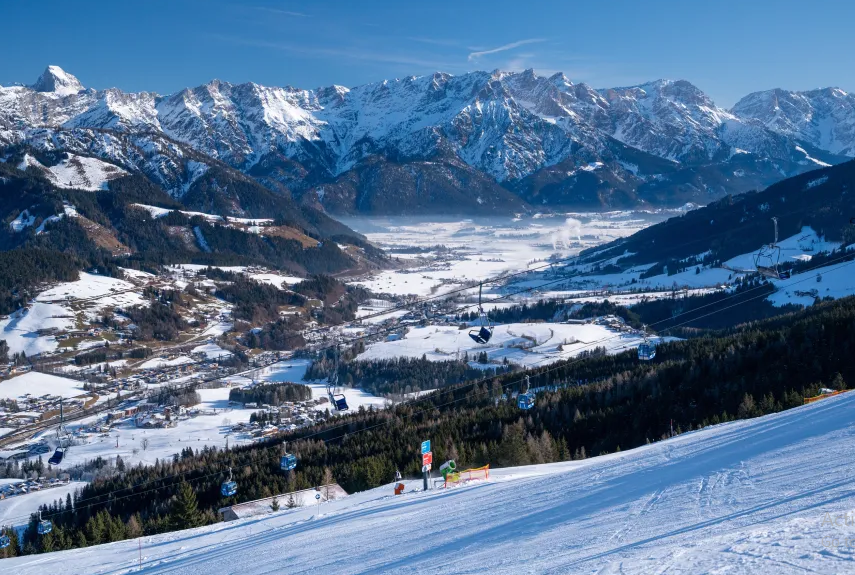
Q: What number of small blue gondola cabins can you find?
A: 6